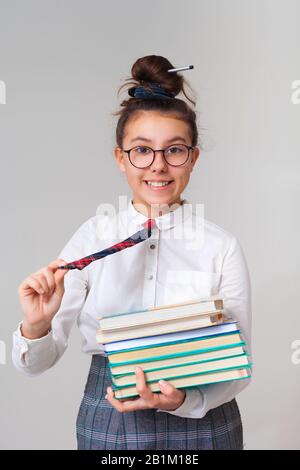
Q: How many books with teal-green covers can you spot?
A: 4